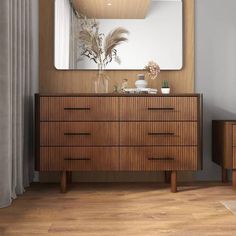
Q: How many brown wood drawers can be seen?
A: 6